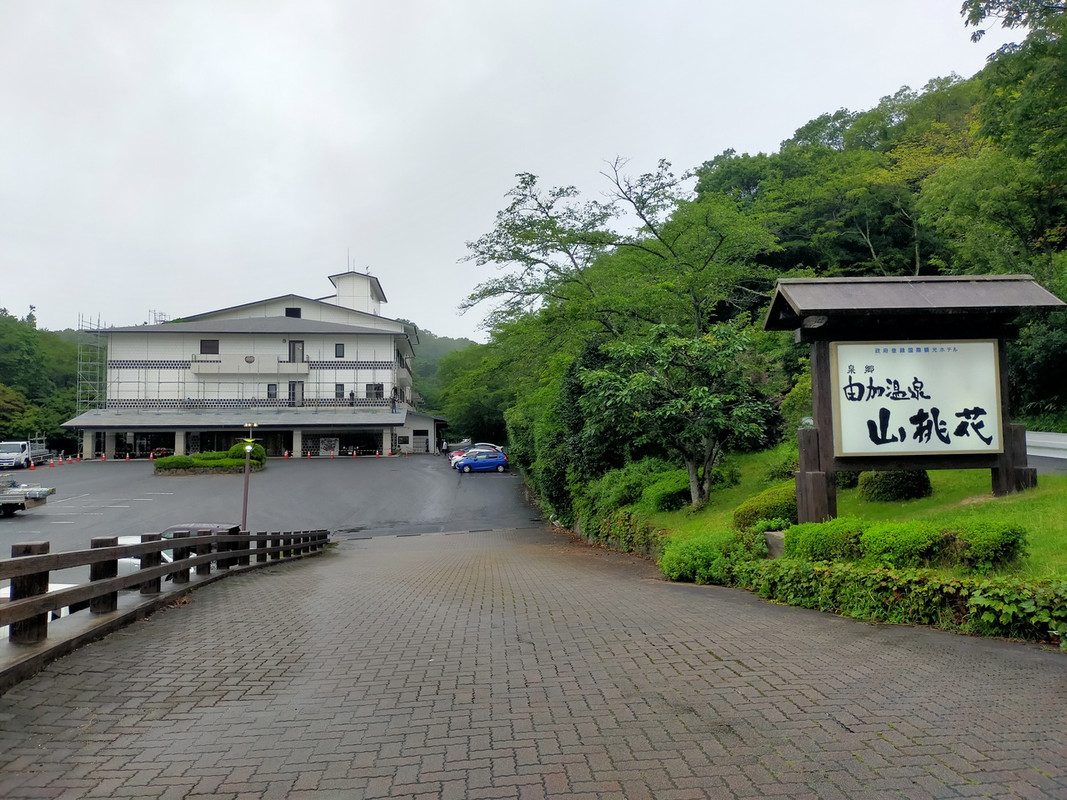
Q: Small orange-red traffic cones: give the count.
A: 15